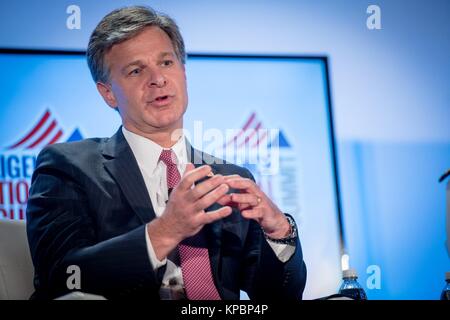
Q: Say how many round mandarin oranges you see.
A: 0